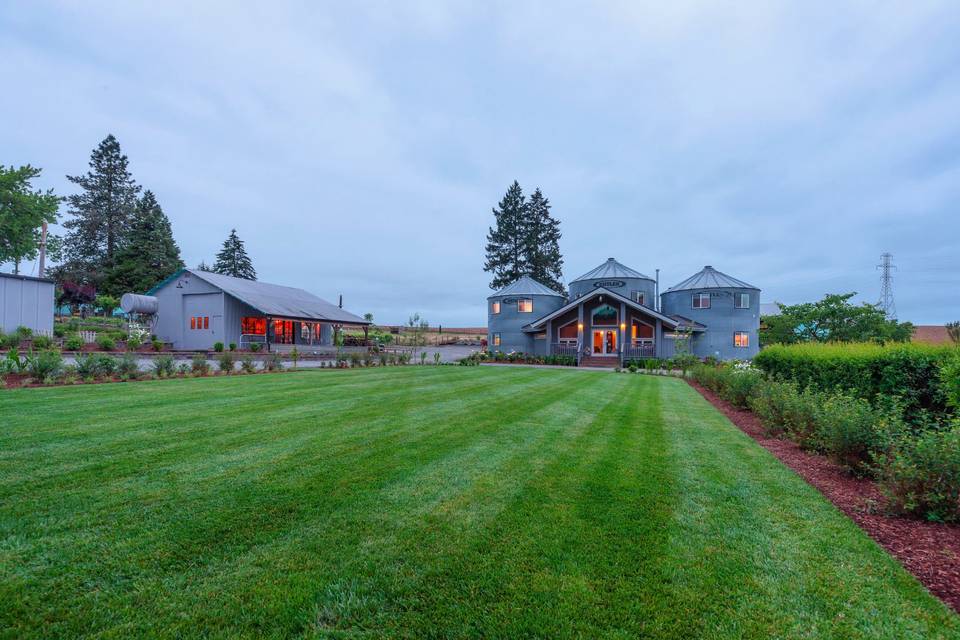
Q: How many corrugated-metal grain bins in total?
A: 3